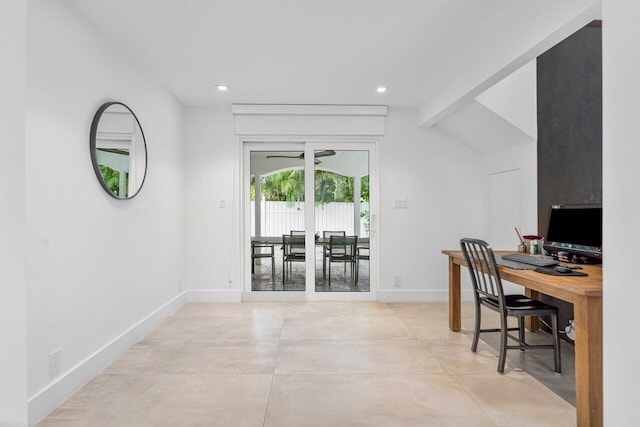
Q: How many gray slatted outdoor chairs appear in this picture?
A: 6